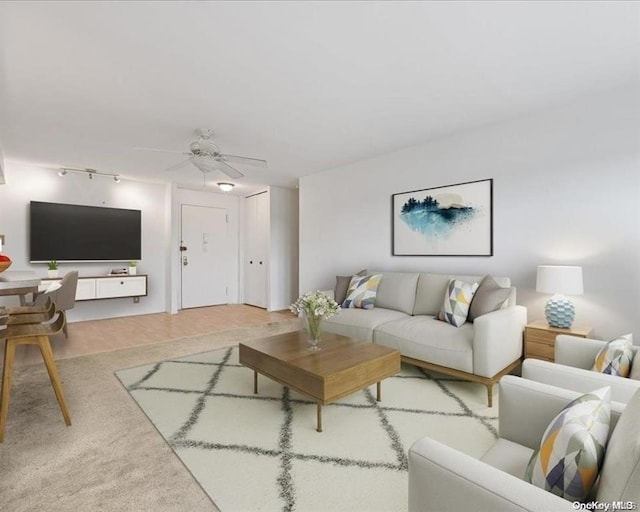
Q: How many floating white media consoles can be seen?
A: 1